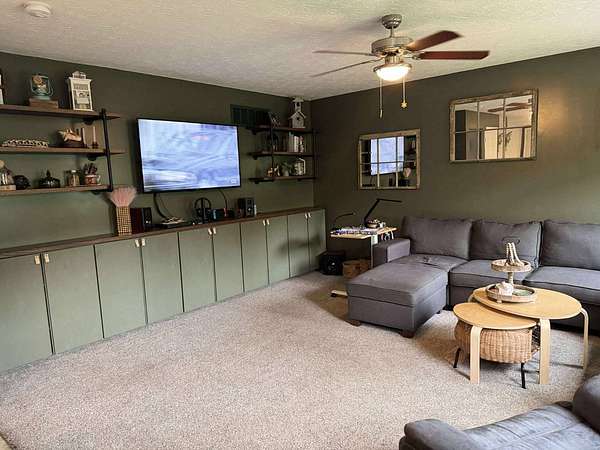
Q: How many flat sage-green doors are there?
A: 10